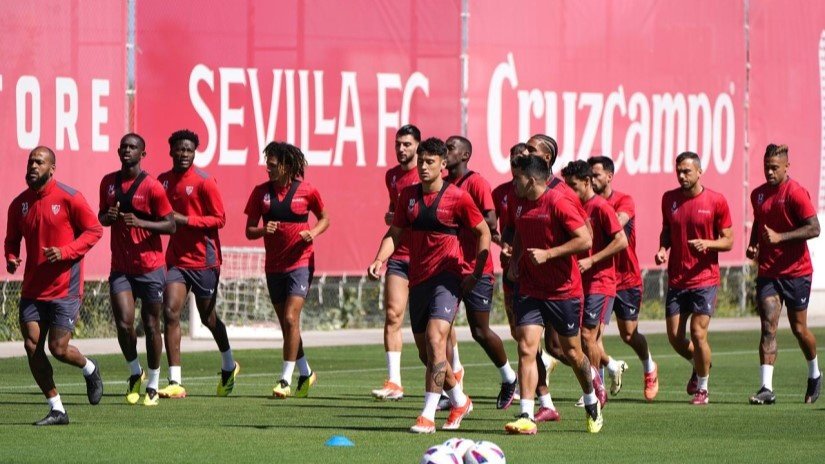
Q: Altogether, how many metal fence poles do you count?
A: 3